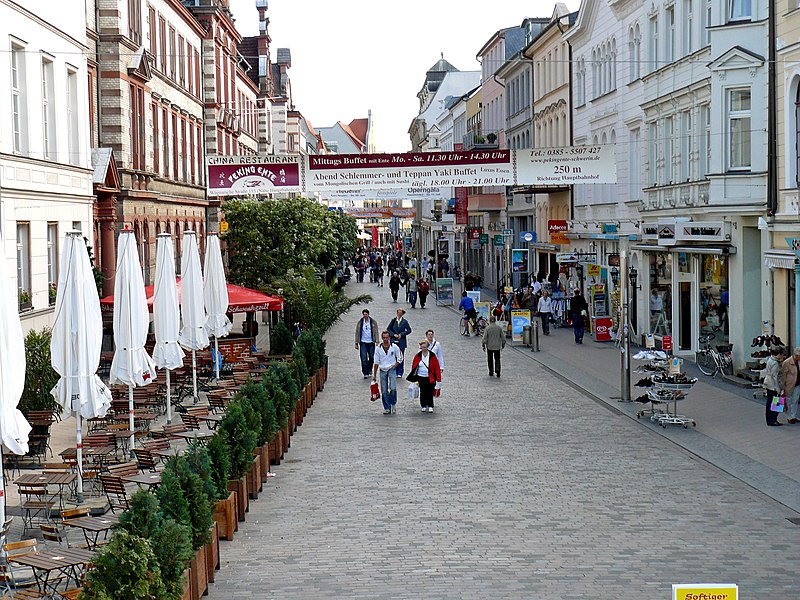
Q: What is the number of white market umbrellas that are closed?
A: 6